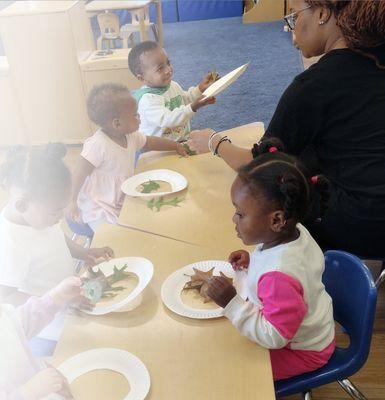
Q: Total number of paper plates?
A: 5